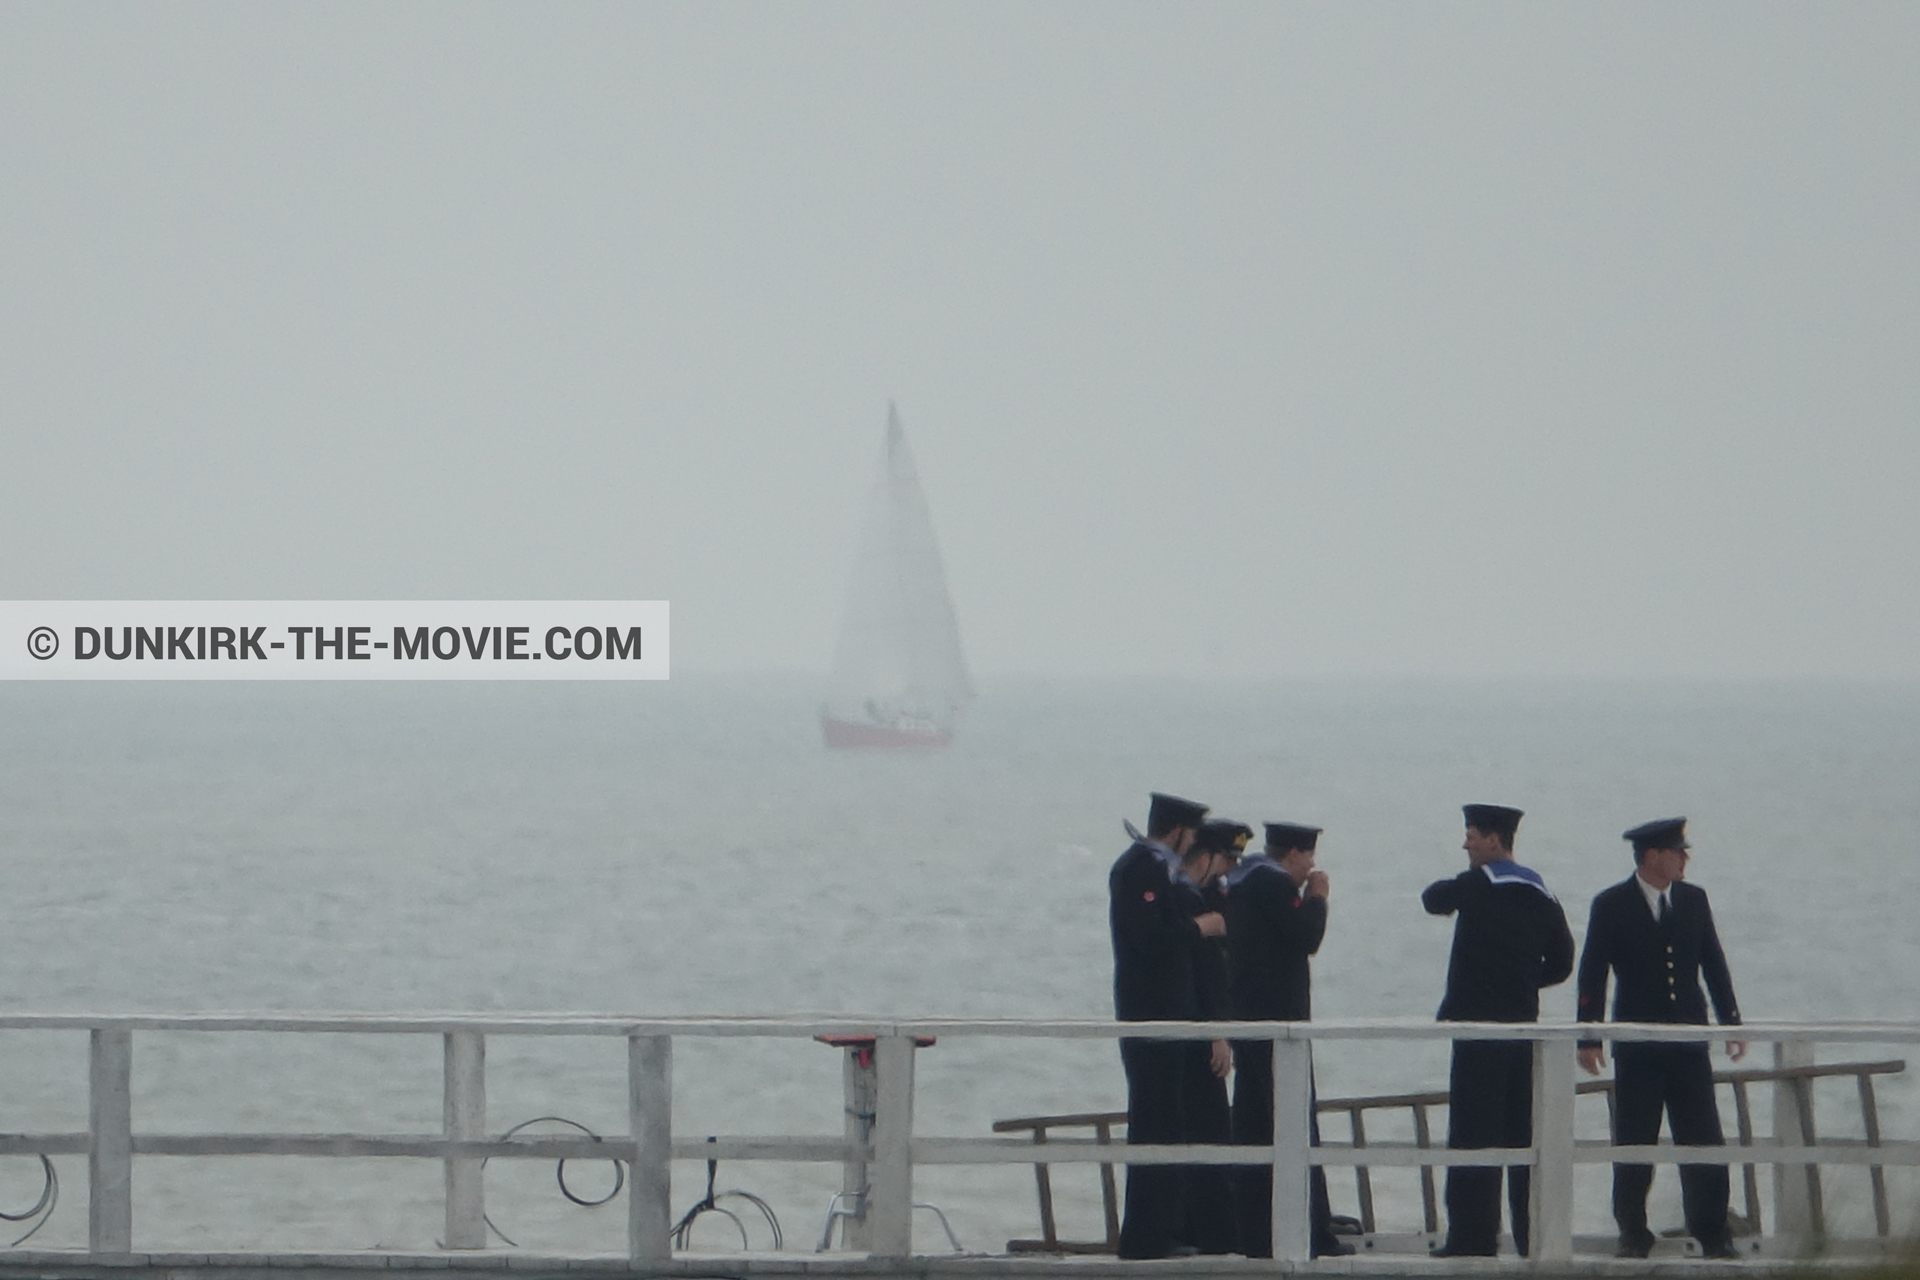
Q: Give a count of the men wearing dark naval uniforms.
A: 5